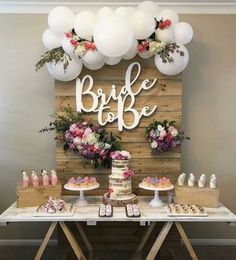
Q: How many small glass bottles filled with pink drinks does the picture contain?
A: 4